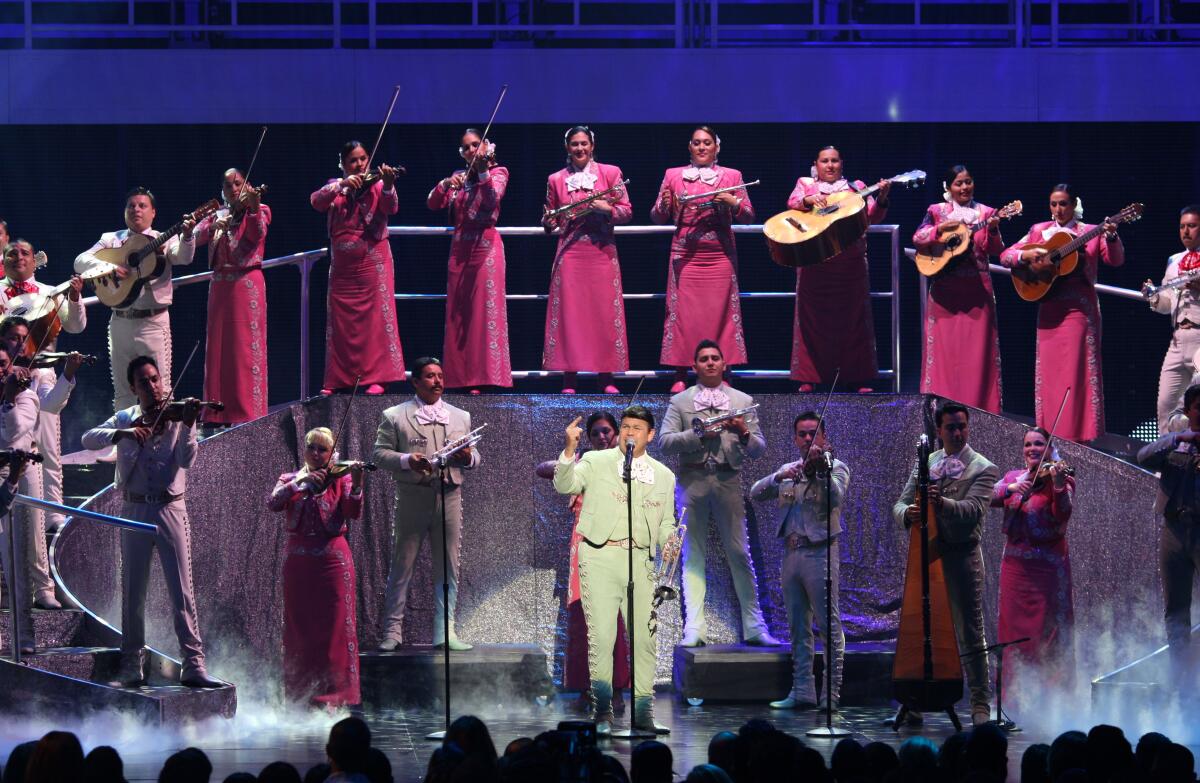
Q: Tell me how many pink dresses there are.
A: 11